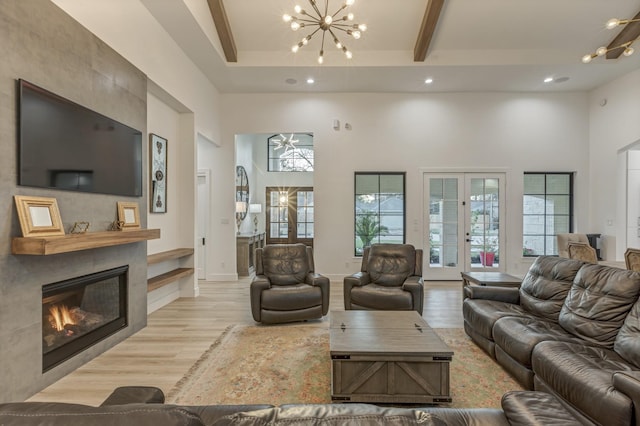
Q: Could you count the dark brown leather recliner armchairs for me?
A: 2